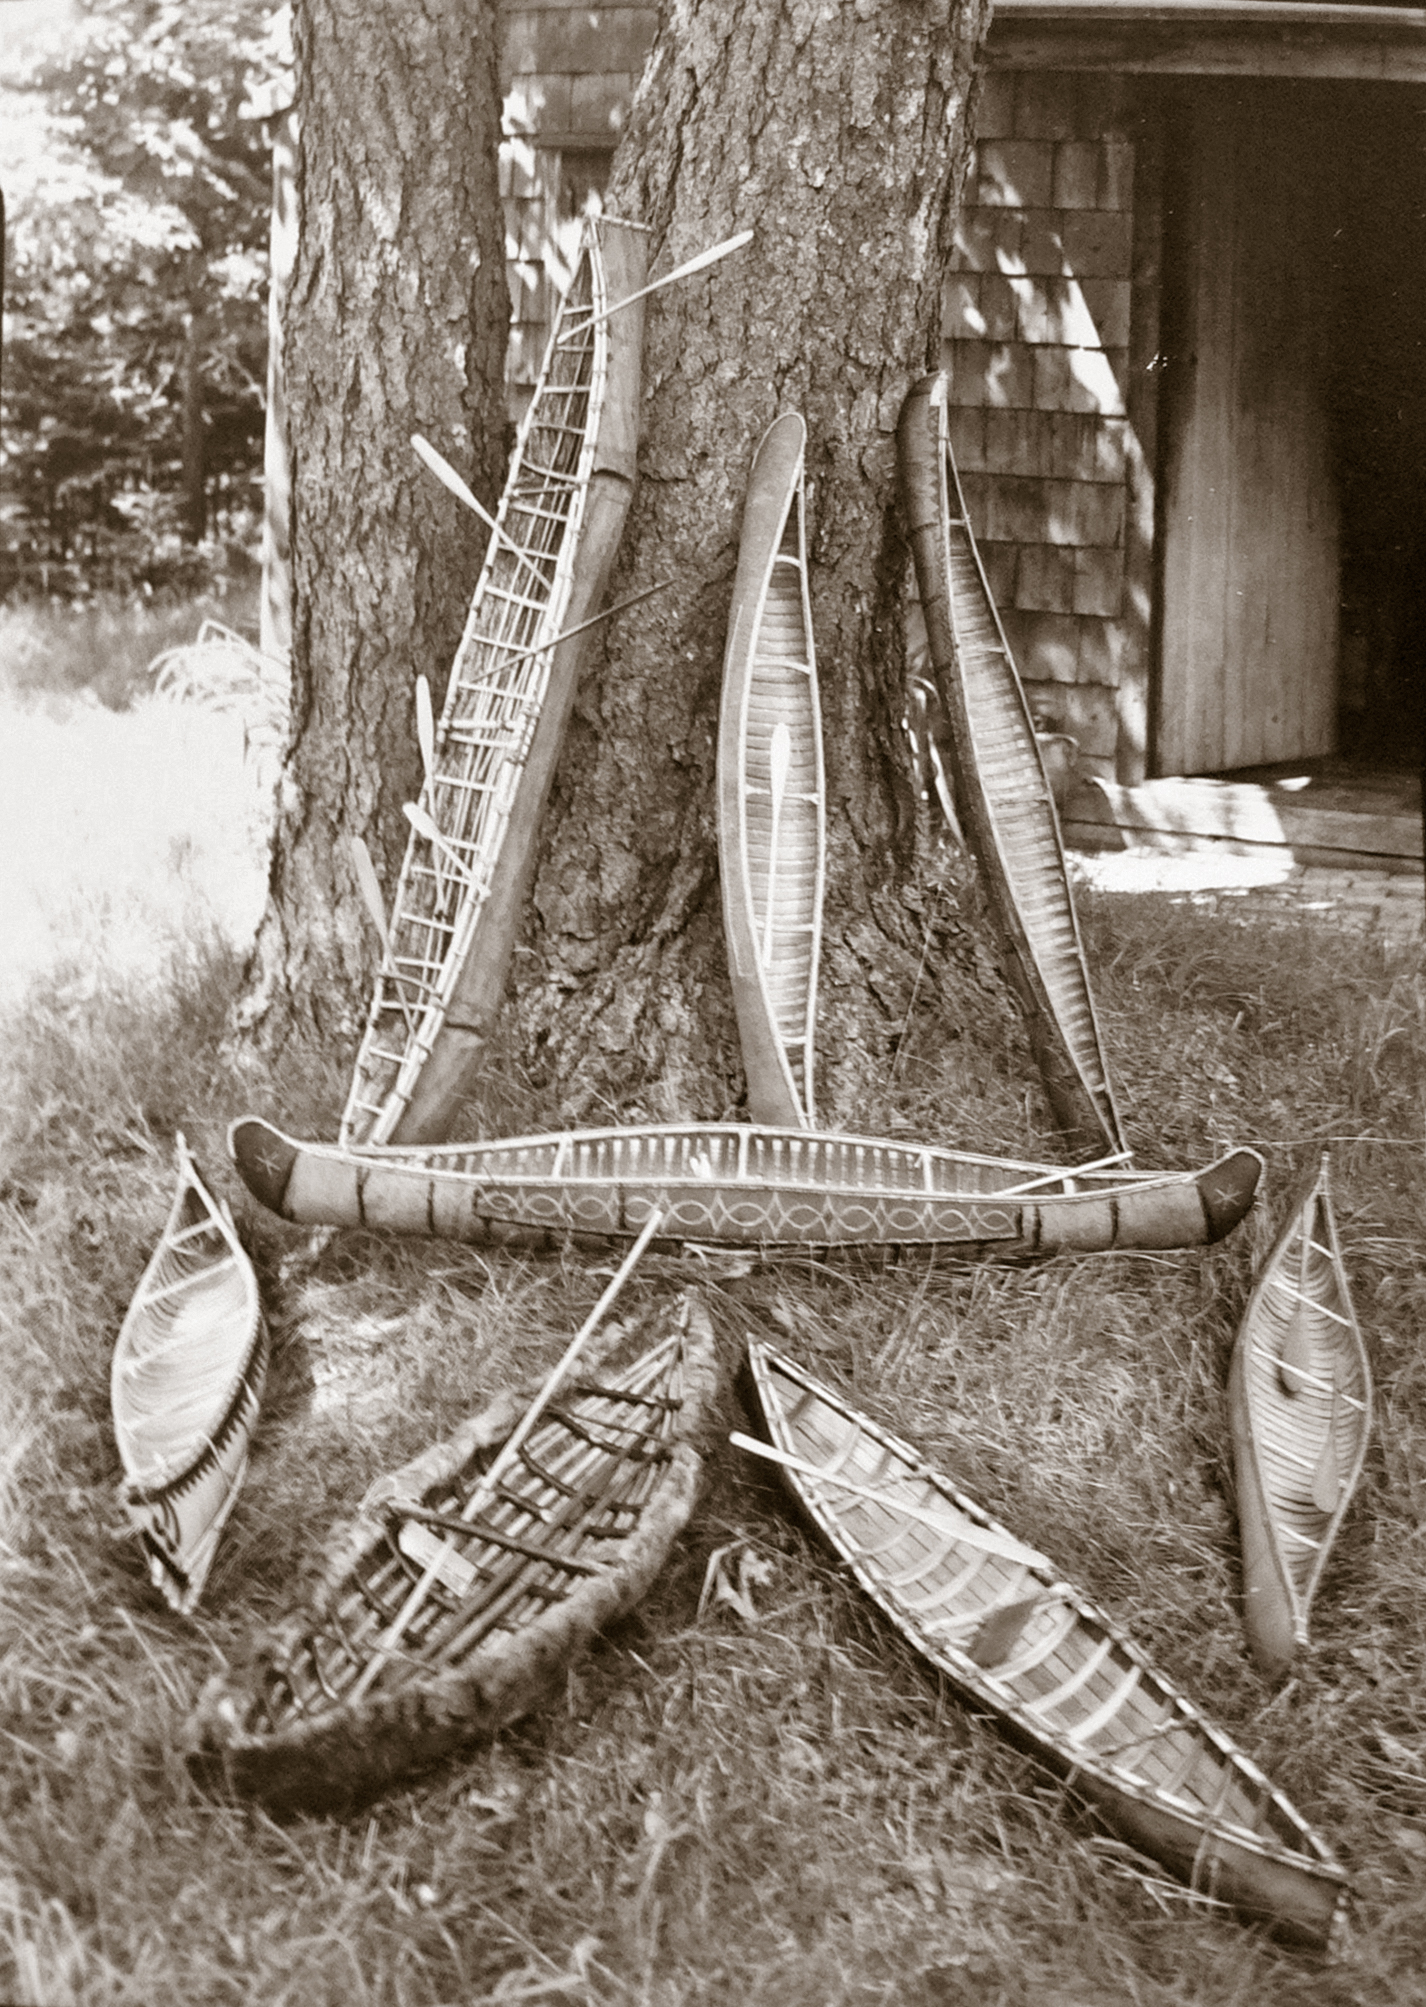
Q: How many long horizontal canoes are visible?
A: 1